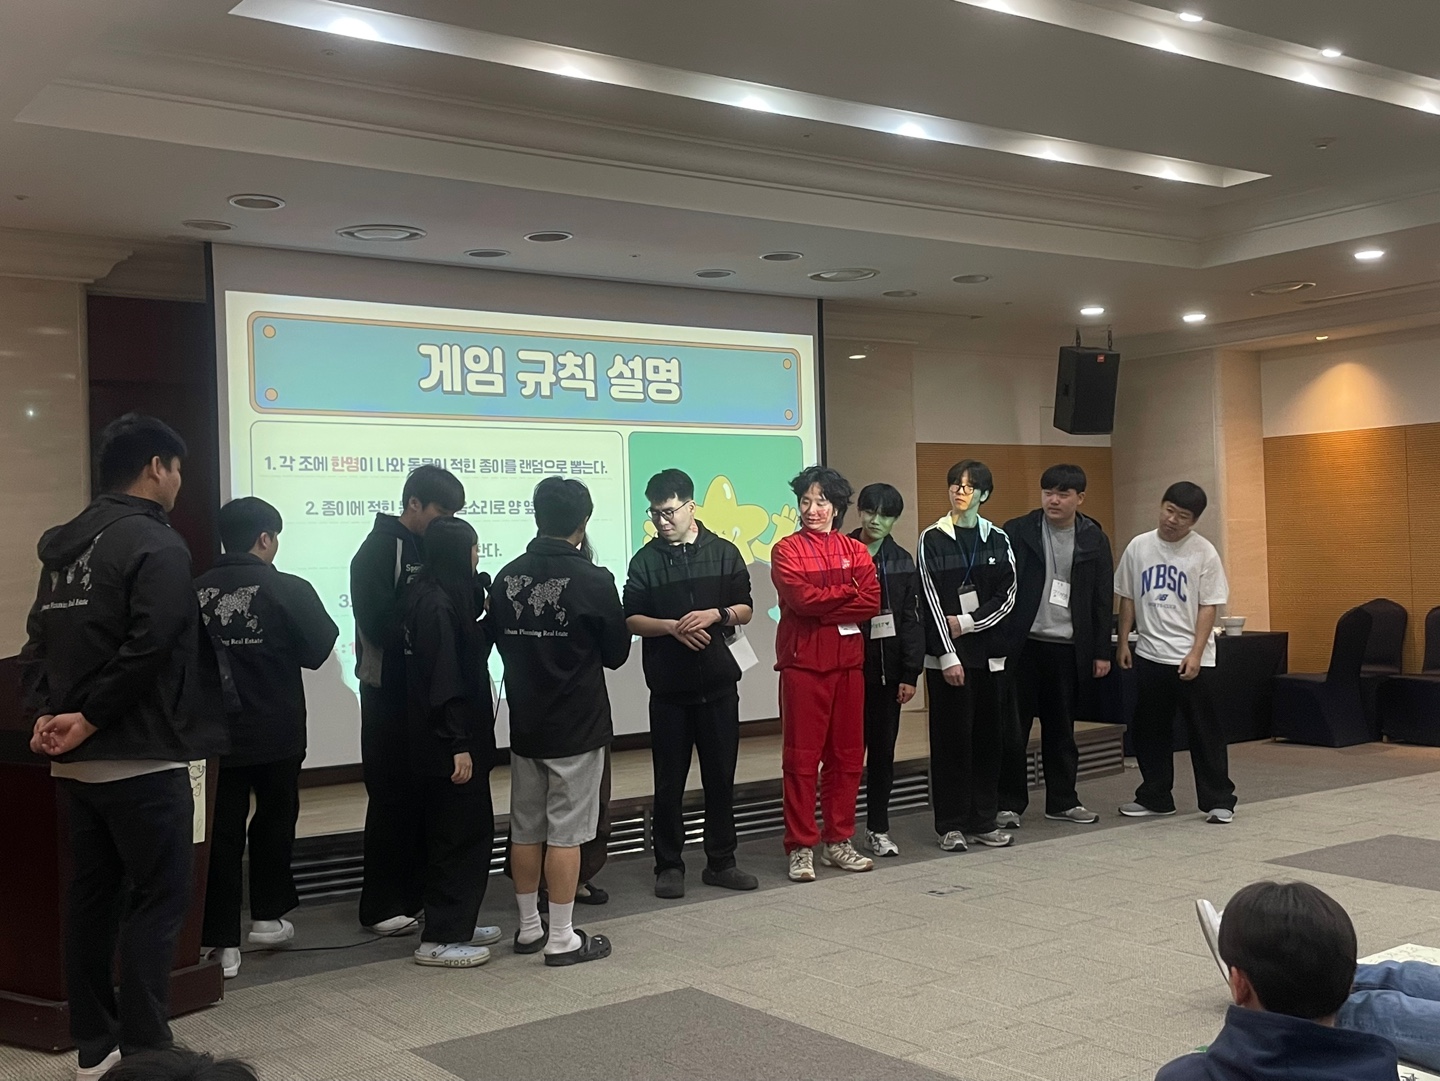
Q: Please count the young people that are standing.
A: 12